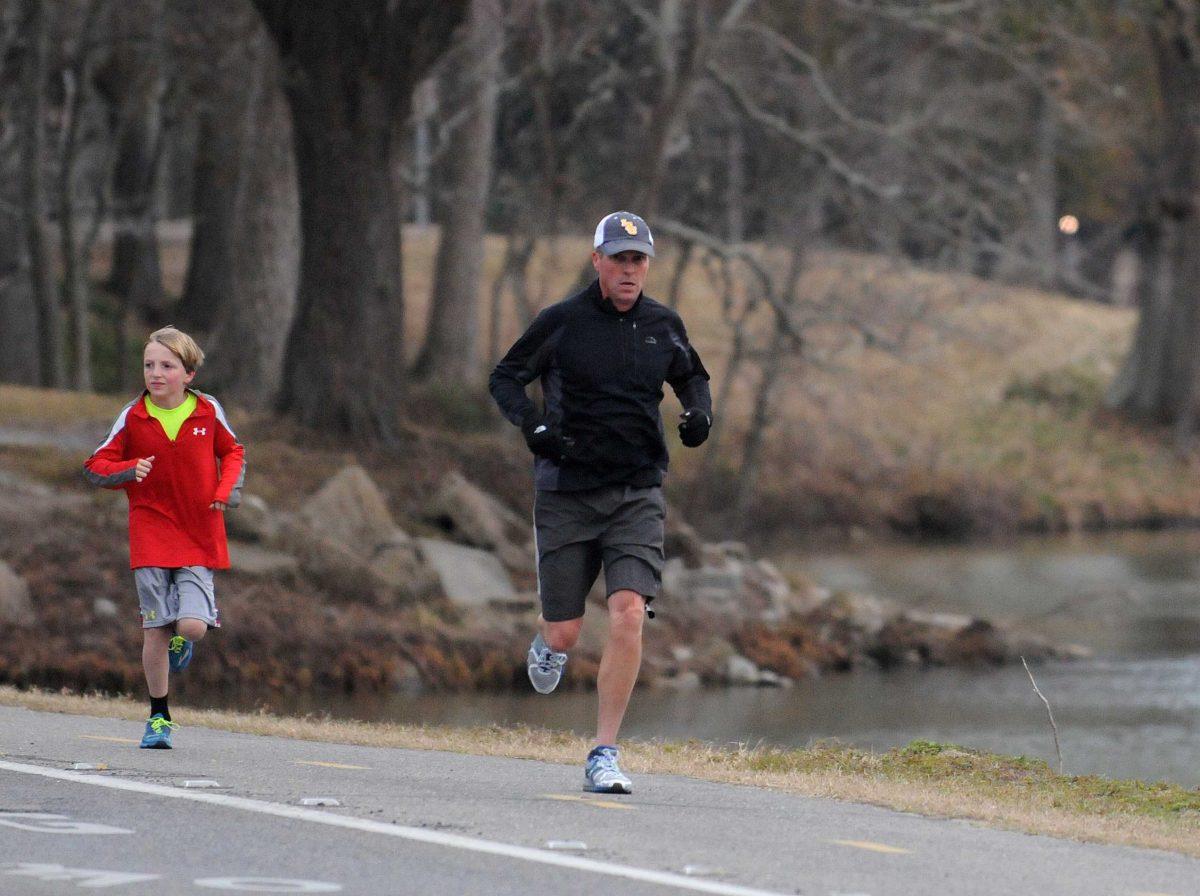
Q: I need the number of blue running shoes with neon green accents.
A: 2